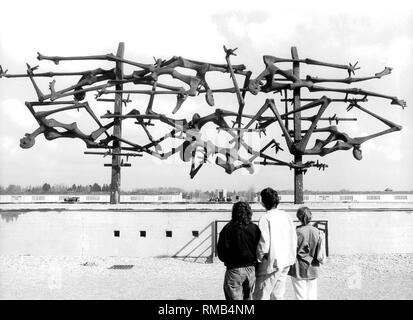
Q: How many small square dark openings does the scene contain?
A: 4